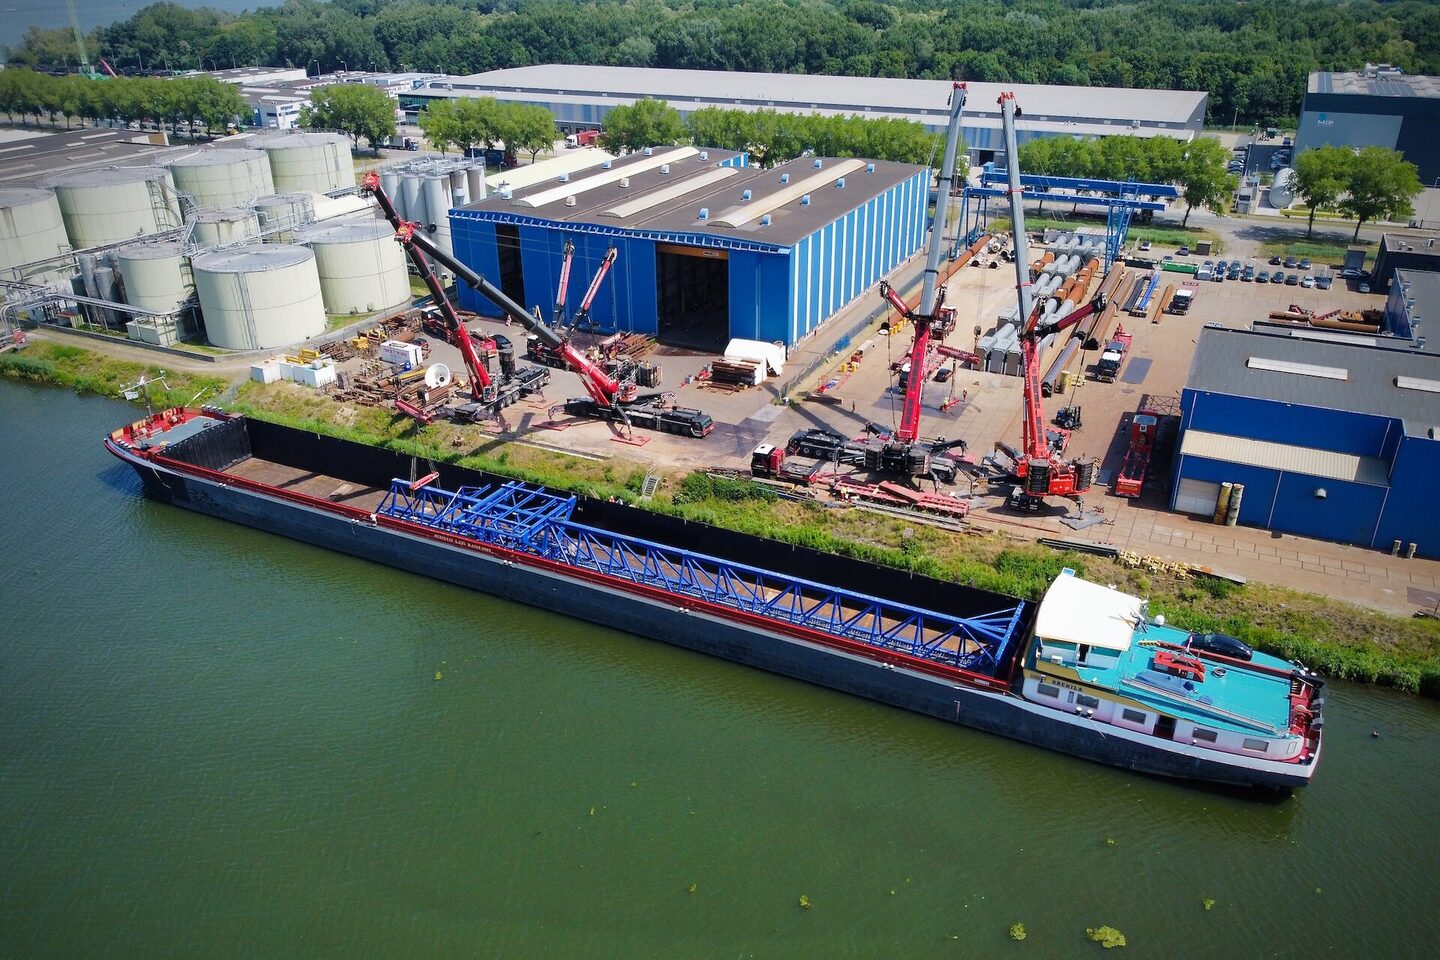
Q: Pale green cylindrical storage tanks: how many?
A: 9